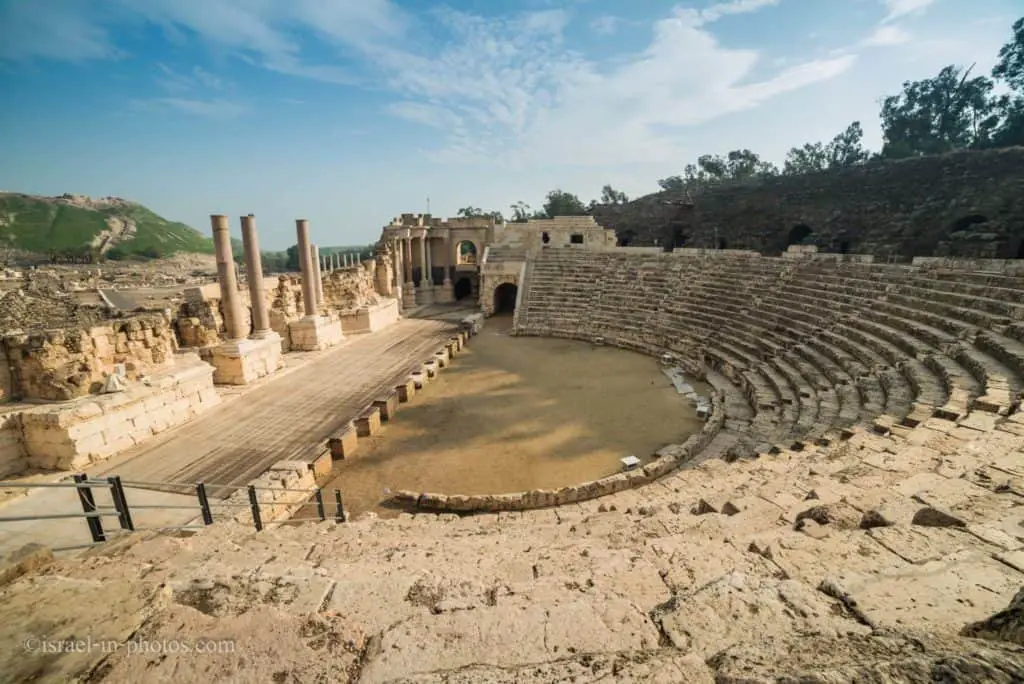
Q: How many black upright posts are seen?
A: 6